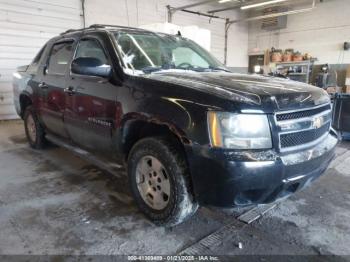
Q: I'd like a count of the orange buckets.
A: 3